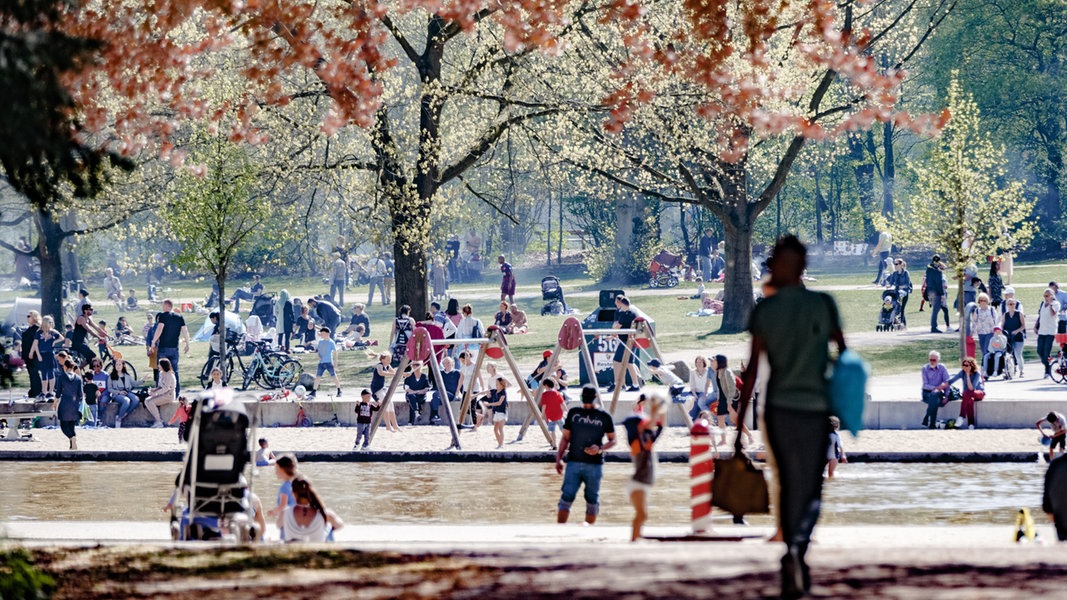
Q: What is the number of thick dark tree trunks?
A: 3